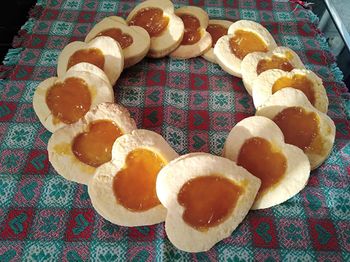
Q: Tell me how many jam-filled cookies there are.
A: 14